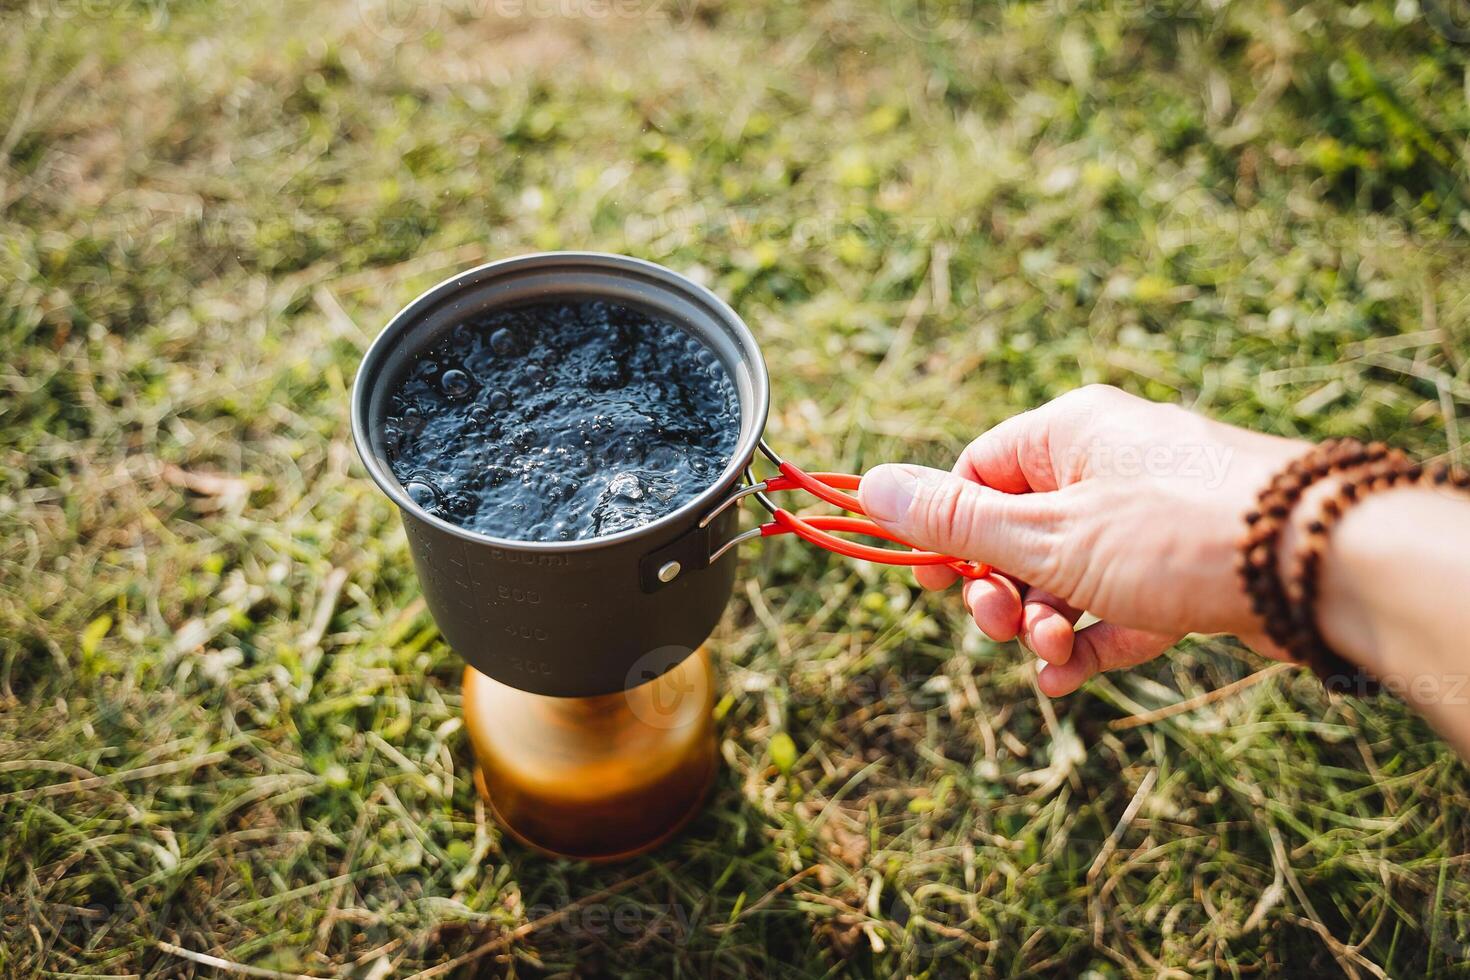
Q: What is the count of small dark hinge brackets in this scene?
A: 1